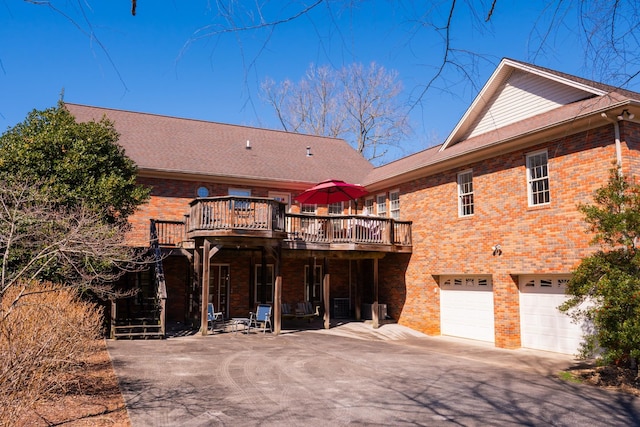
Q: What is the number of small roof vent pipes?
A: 2